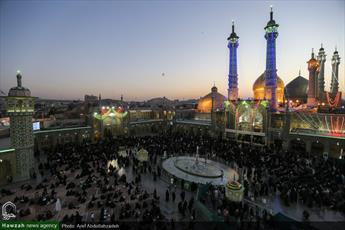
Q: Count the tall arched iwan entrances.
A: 2